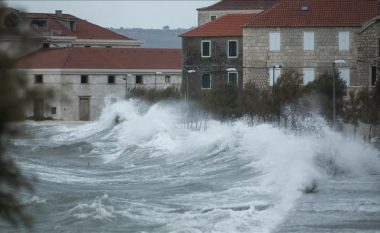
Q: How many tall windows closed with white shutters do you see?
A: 6